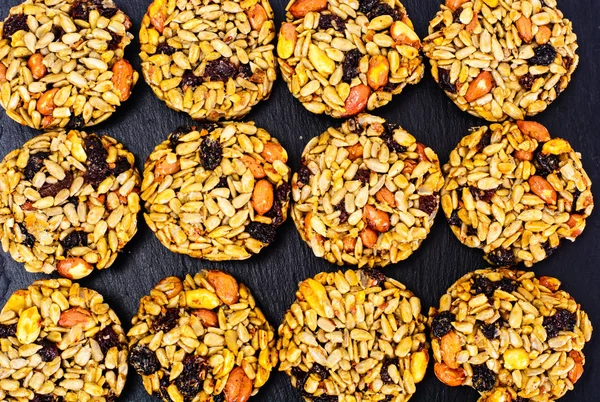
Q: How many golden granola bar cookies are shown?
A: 12